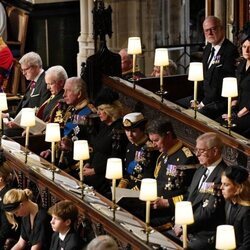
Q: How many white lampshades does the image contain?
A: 12